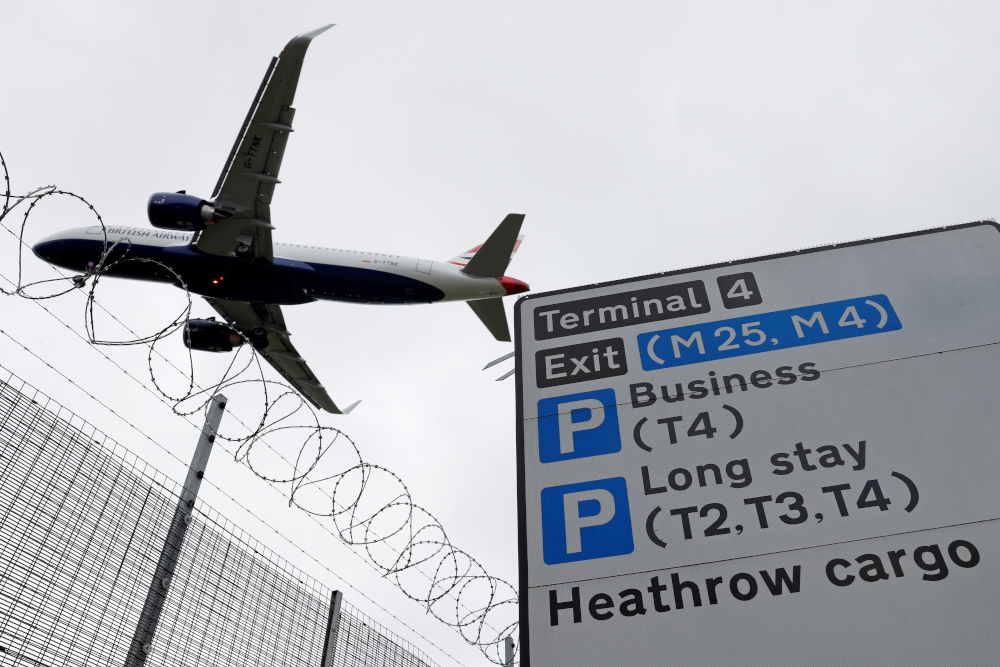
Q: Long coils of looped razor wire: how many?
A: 1